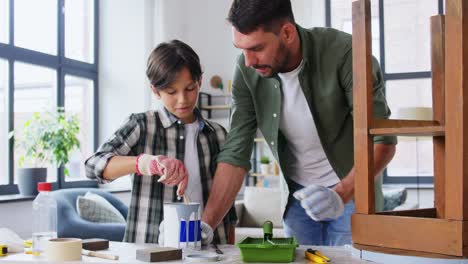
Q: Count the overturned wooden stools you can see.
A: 1